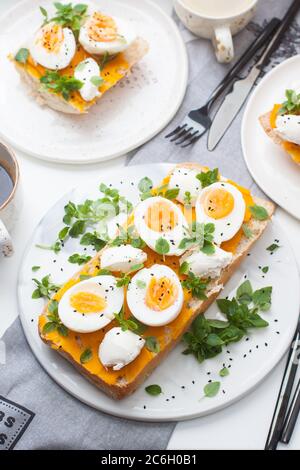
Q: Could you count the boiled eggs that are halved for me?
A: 6